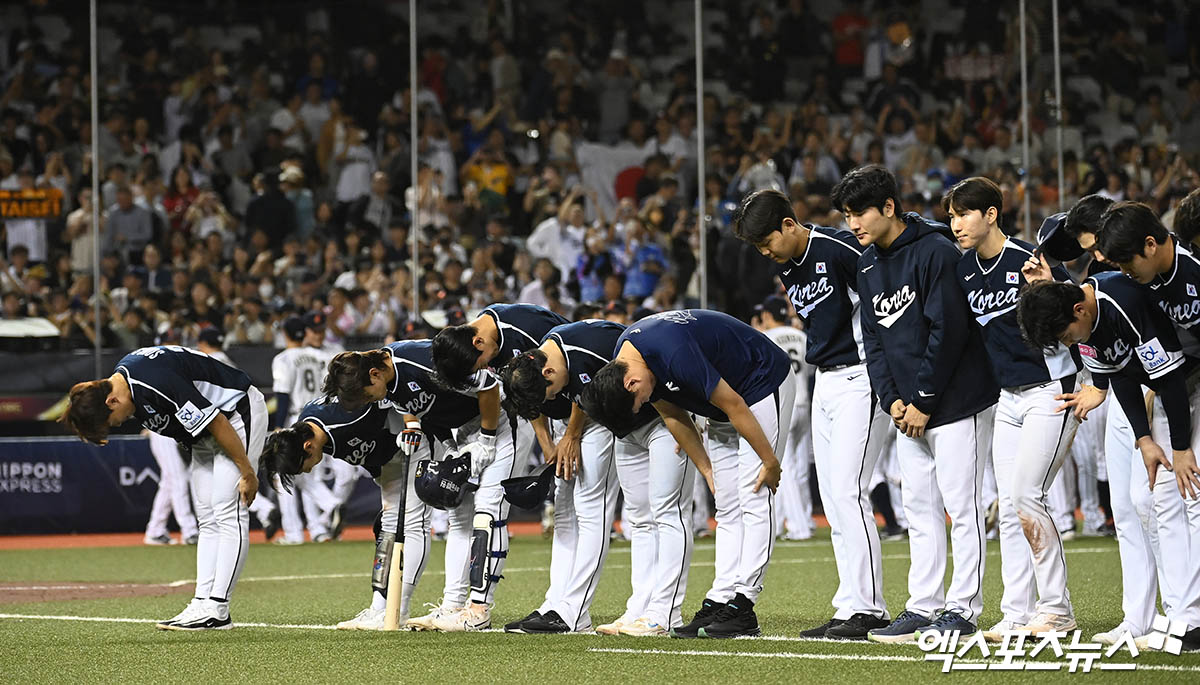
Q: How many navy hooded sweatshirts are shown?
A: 1